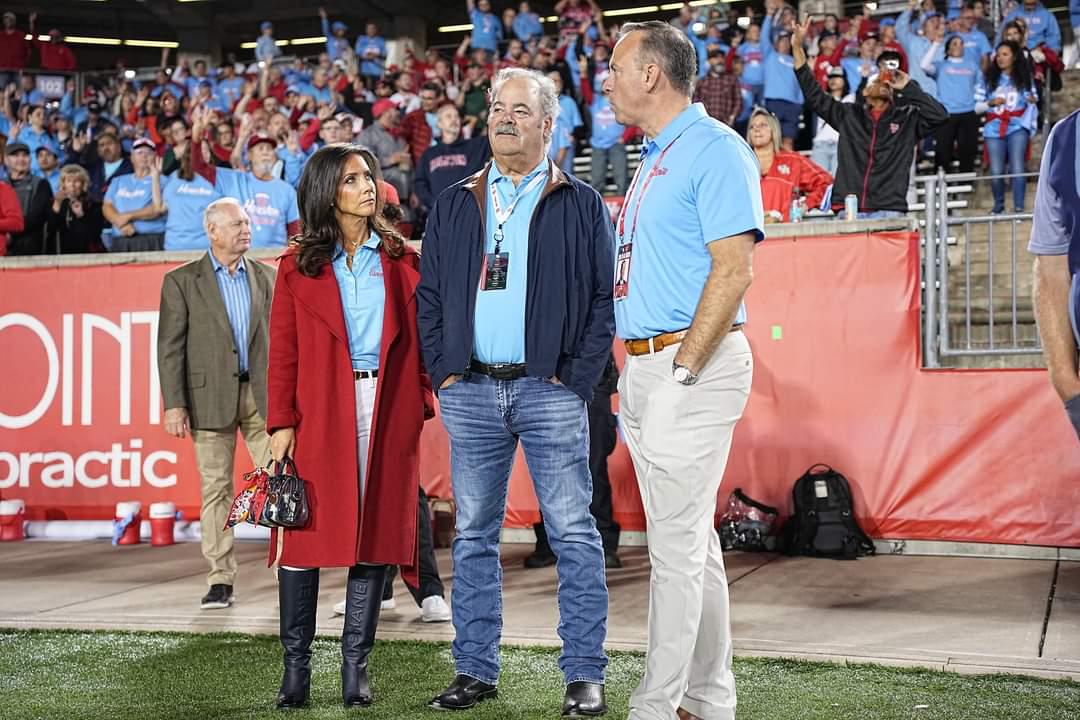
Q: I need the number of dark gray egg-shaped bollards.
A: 0